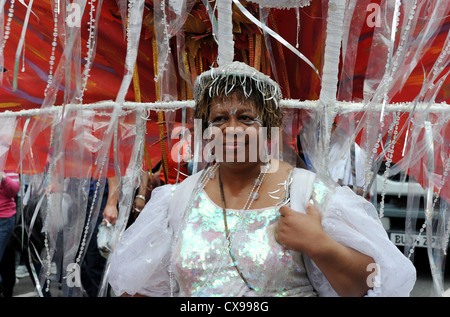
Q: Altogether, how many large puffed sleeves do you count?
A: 2